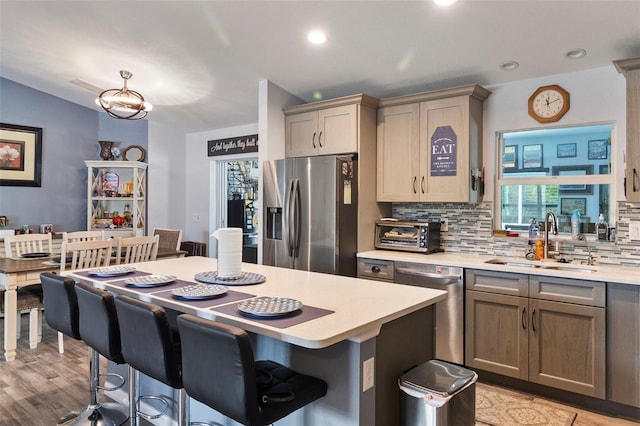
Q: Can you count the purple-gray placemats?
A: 4